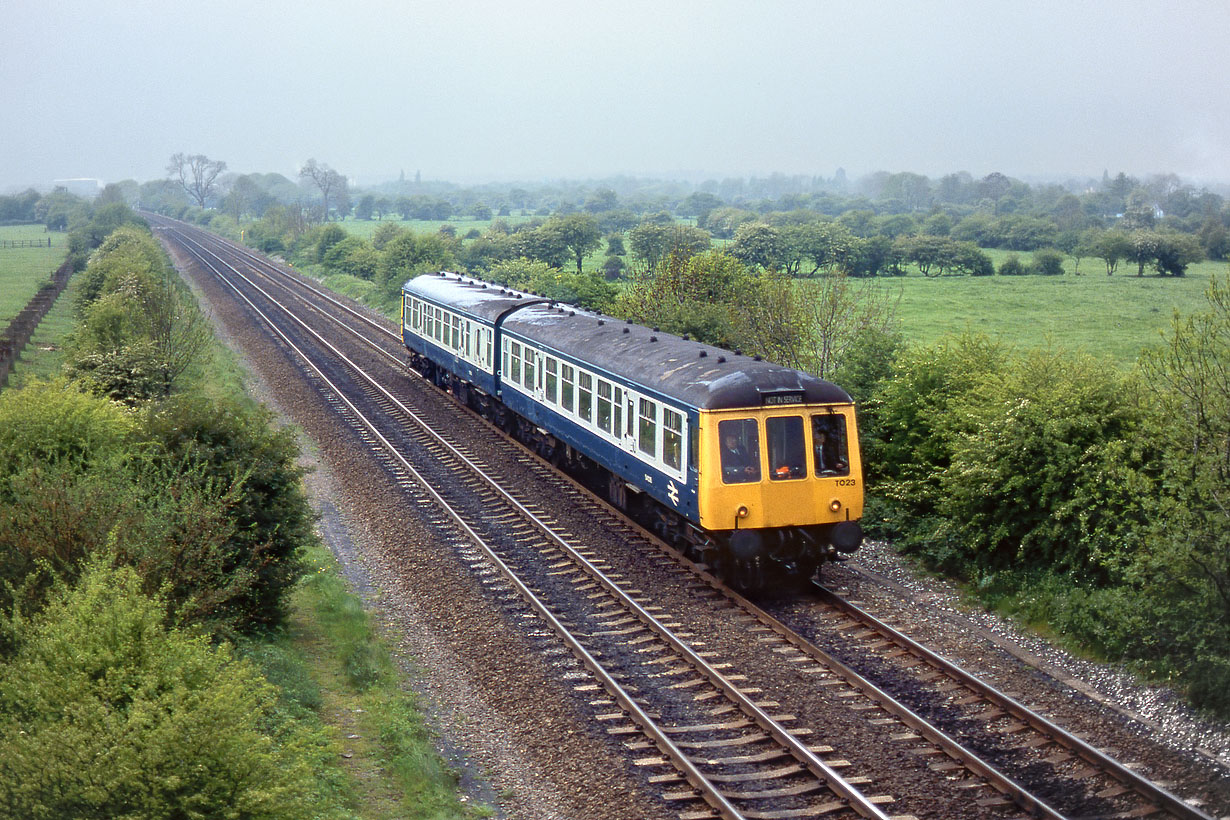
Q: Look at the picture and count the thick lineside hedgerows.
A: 2